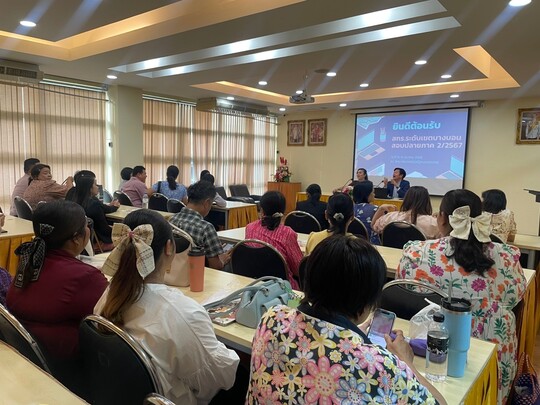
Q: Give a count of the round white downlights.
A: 13